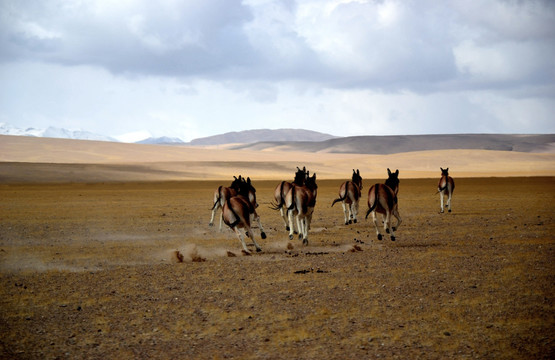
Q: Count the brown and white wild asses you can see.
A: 7